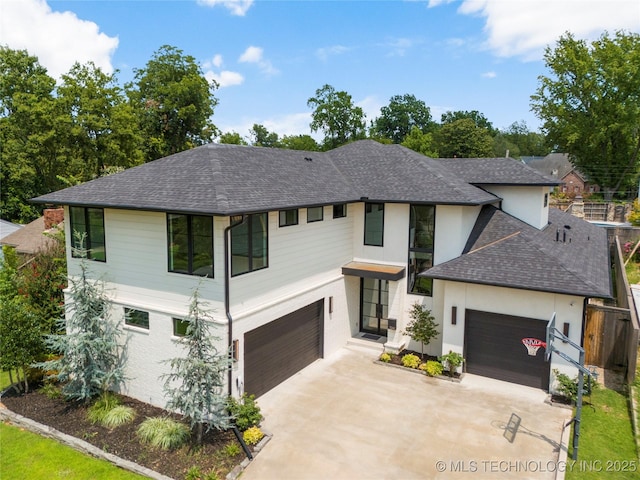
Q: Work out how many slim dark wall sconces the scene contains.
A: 4